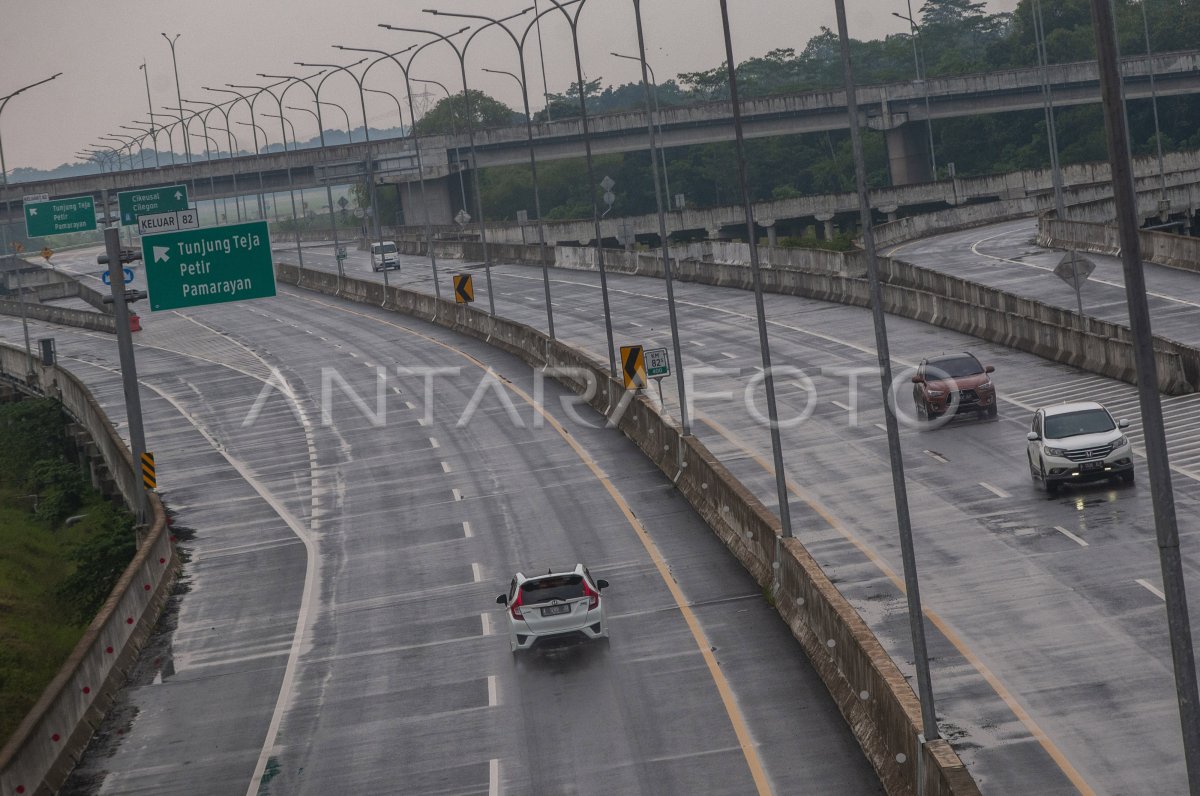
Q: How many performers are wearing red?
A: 0